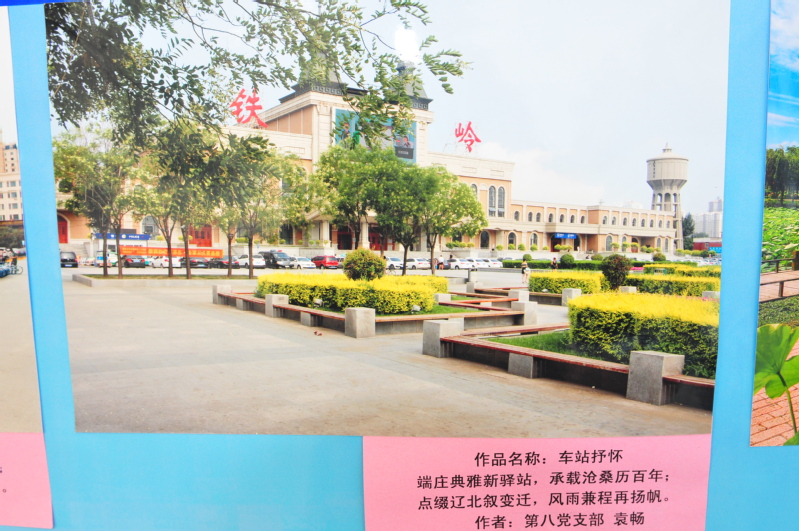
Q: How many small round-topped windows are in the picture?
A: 15